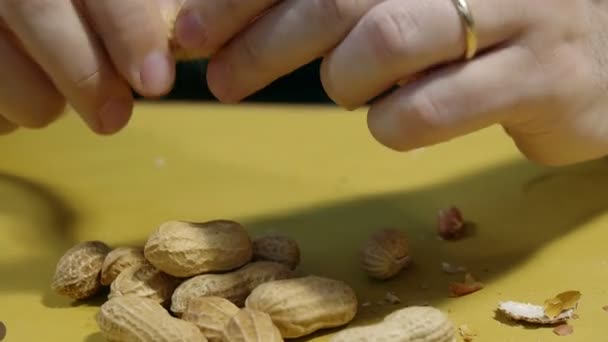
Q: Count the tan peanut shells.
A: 12